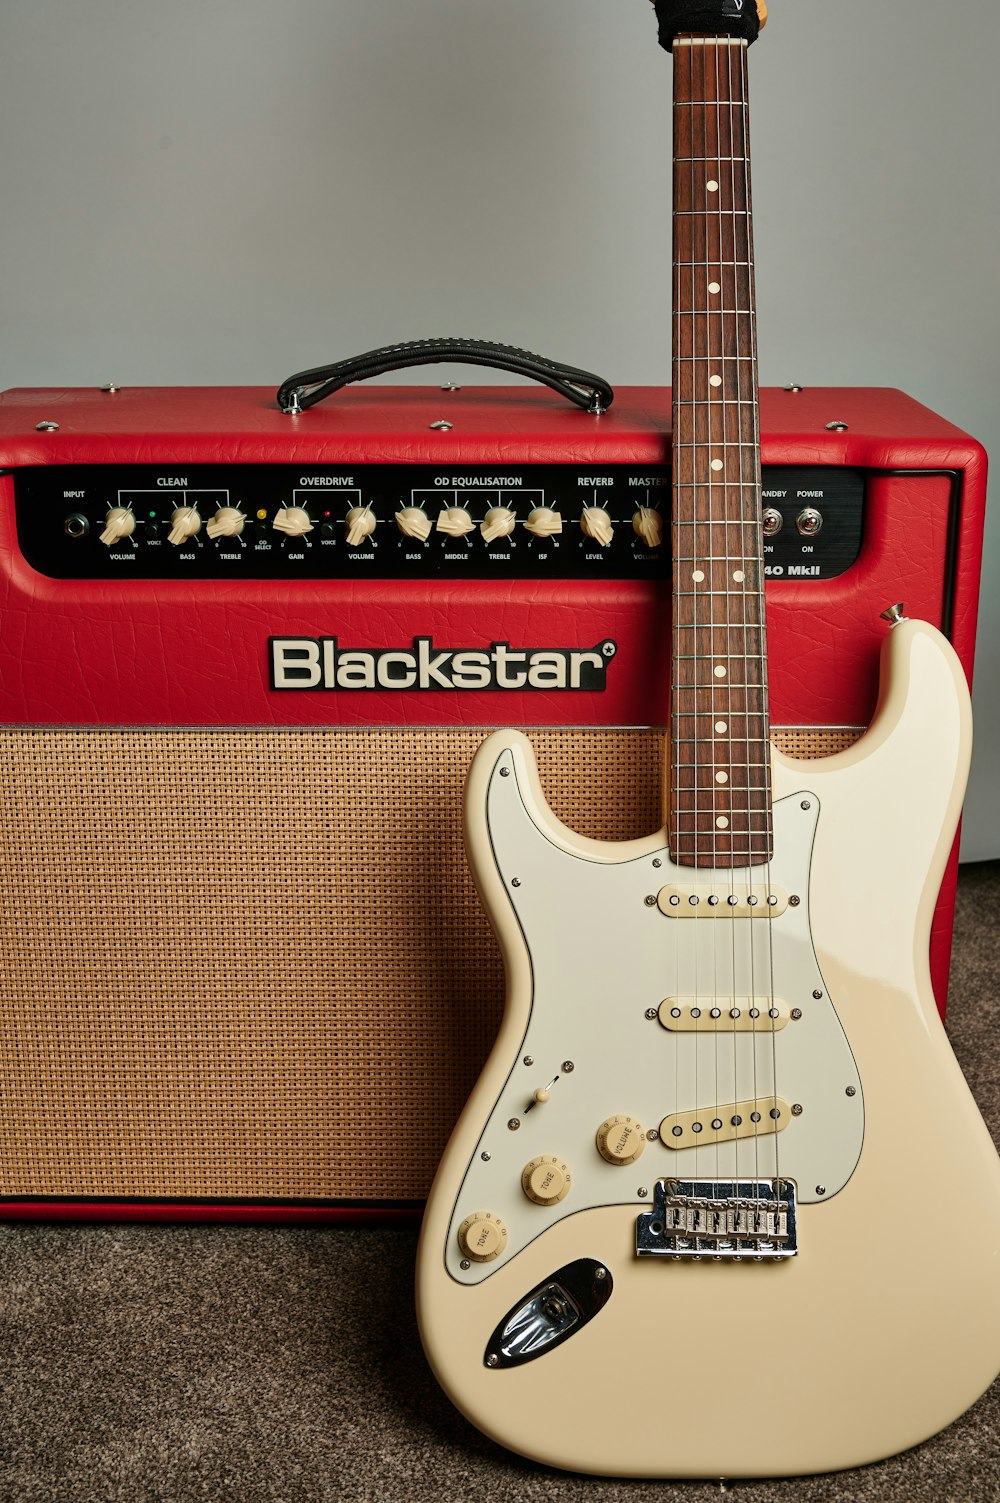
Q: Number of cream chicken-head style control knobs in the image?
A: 11